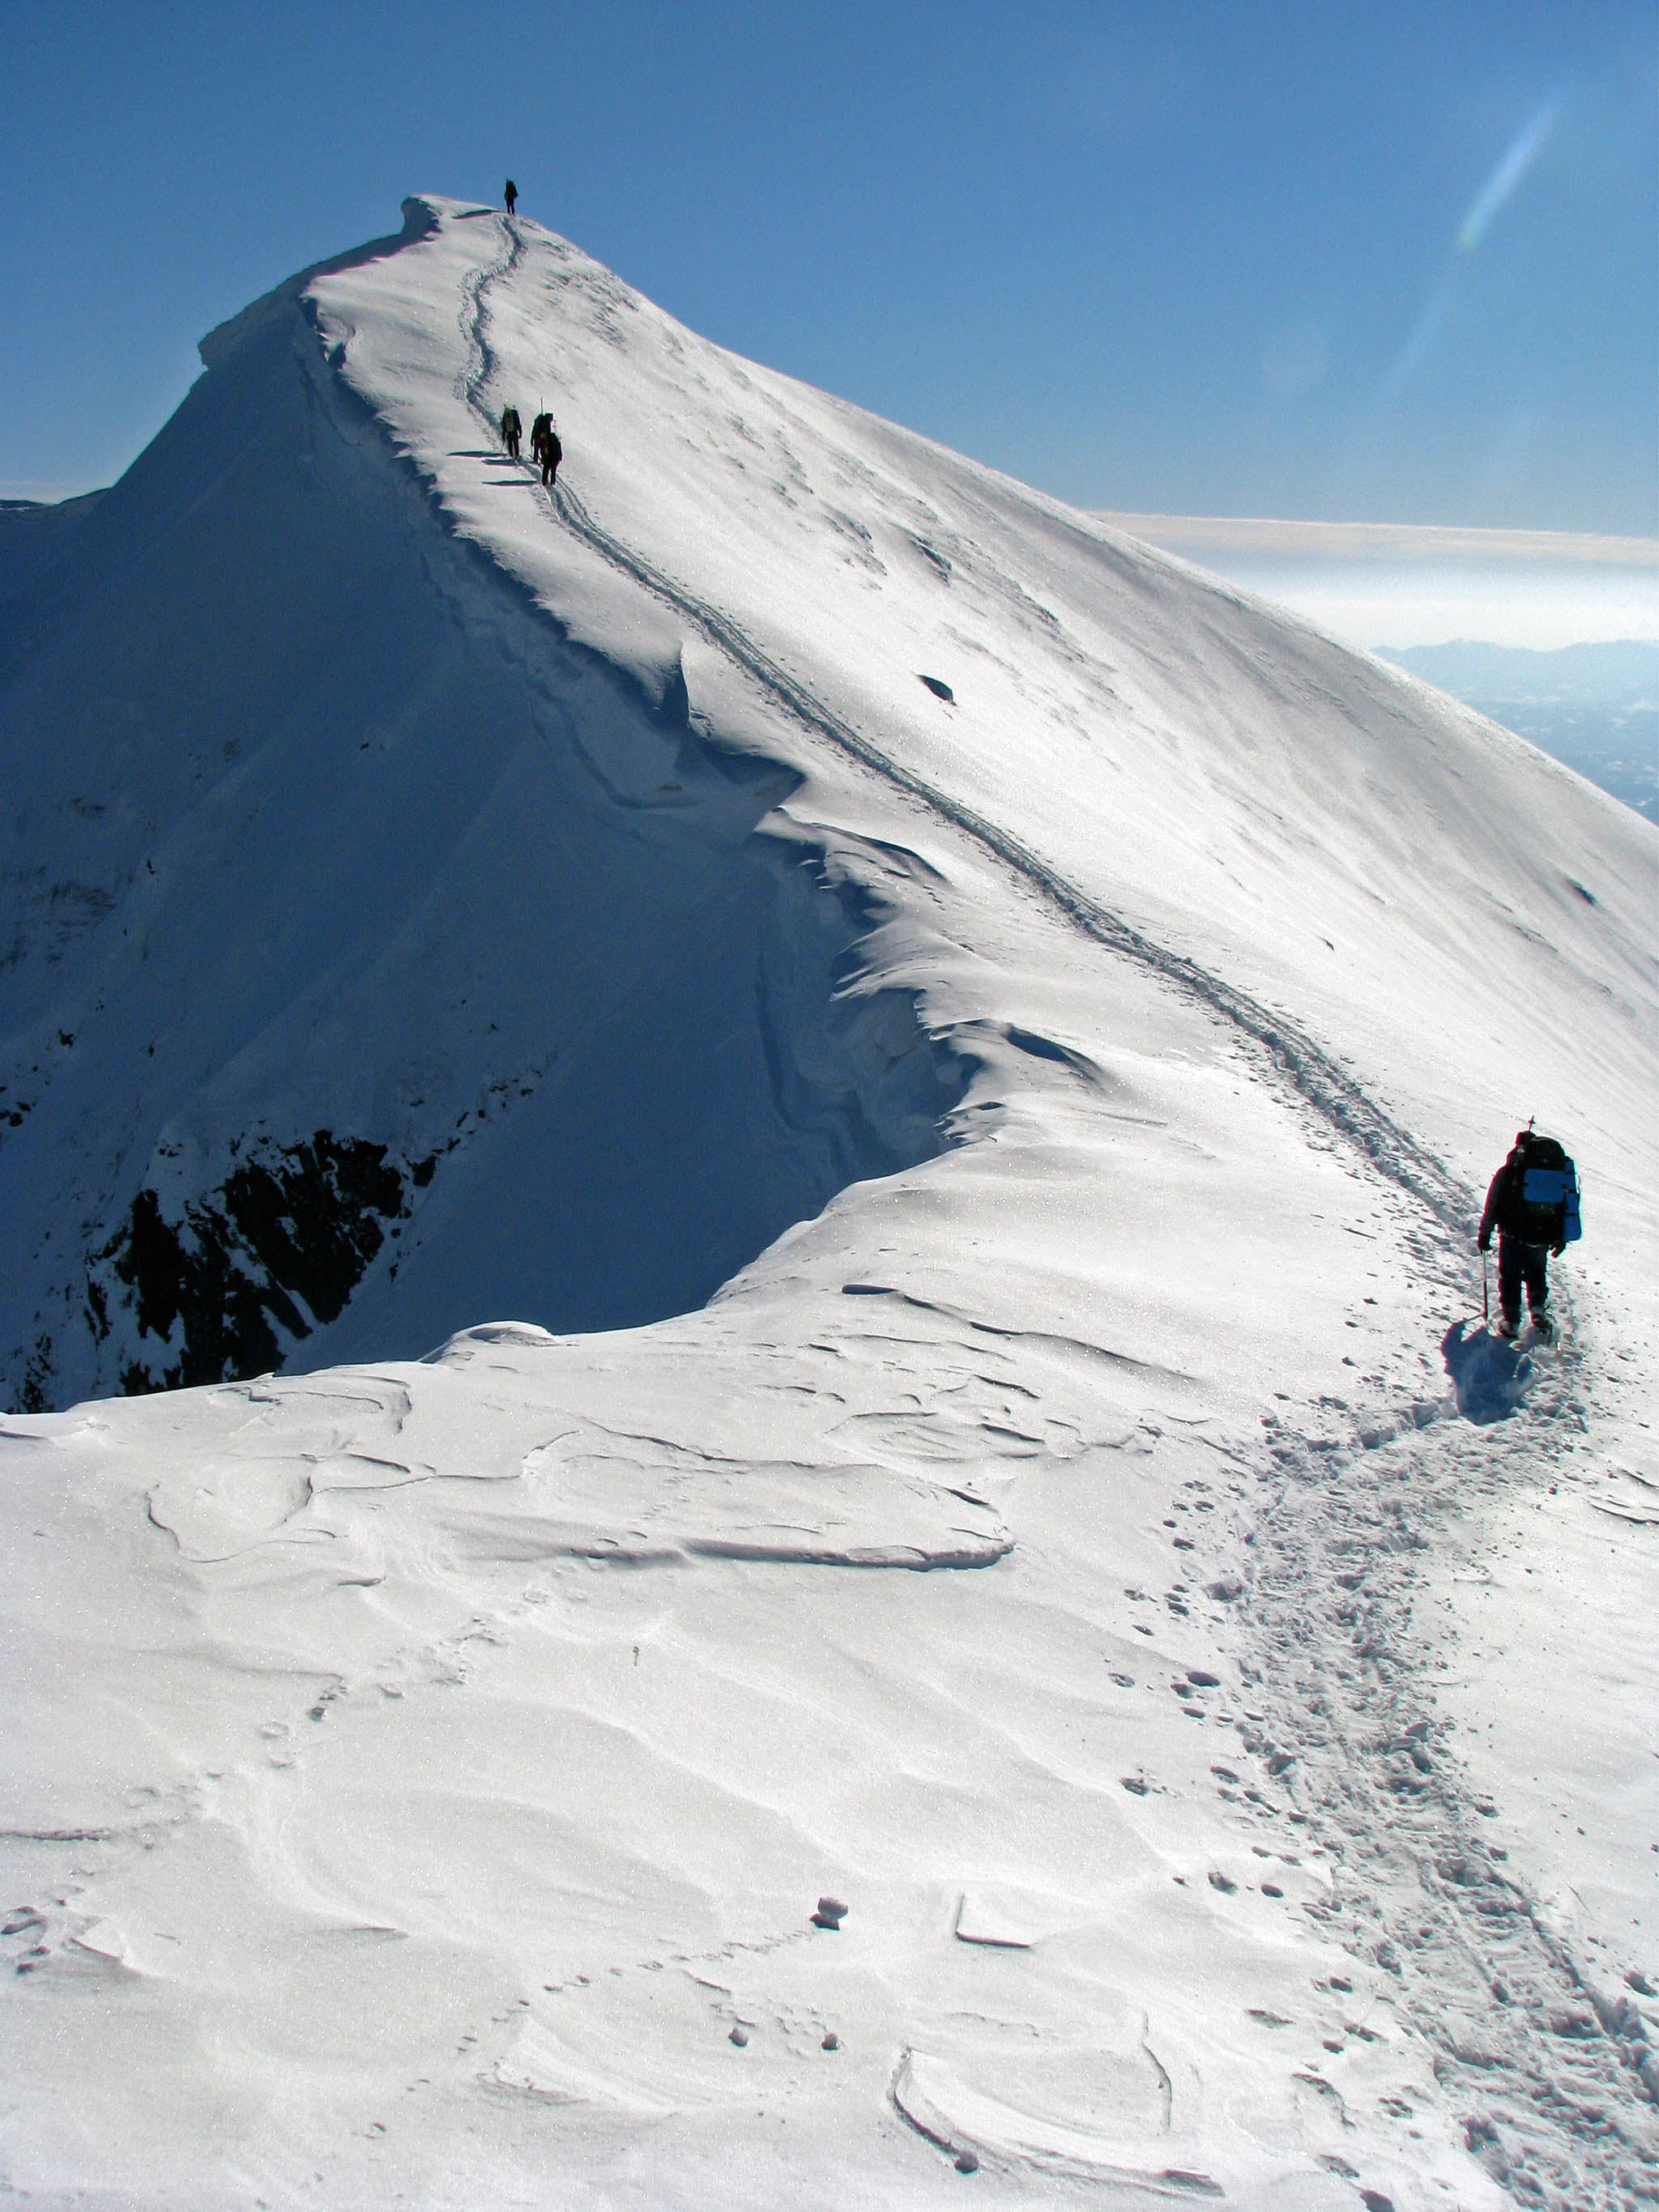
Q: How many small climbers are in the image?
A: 4